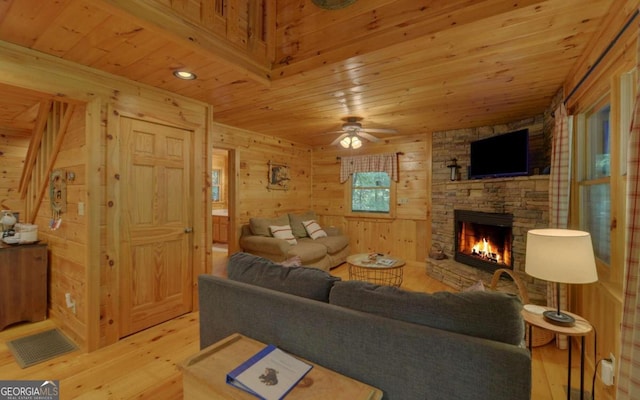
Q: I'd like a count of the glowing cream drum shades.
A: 1